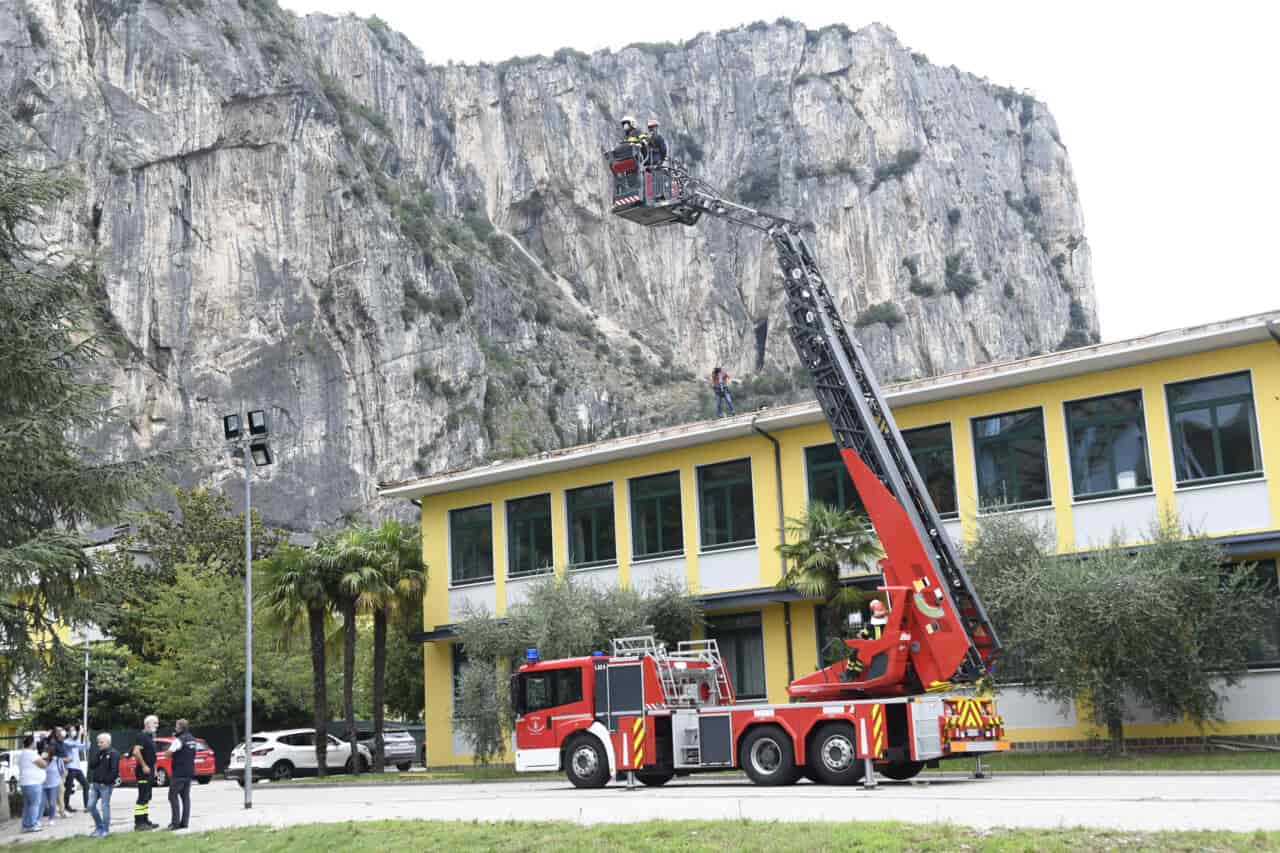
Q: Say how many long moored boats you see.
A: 0